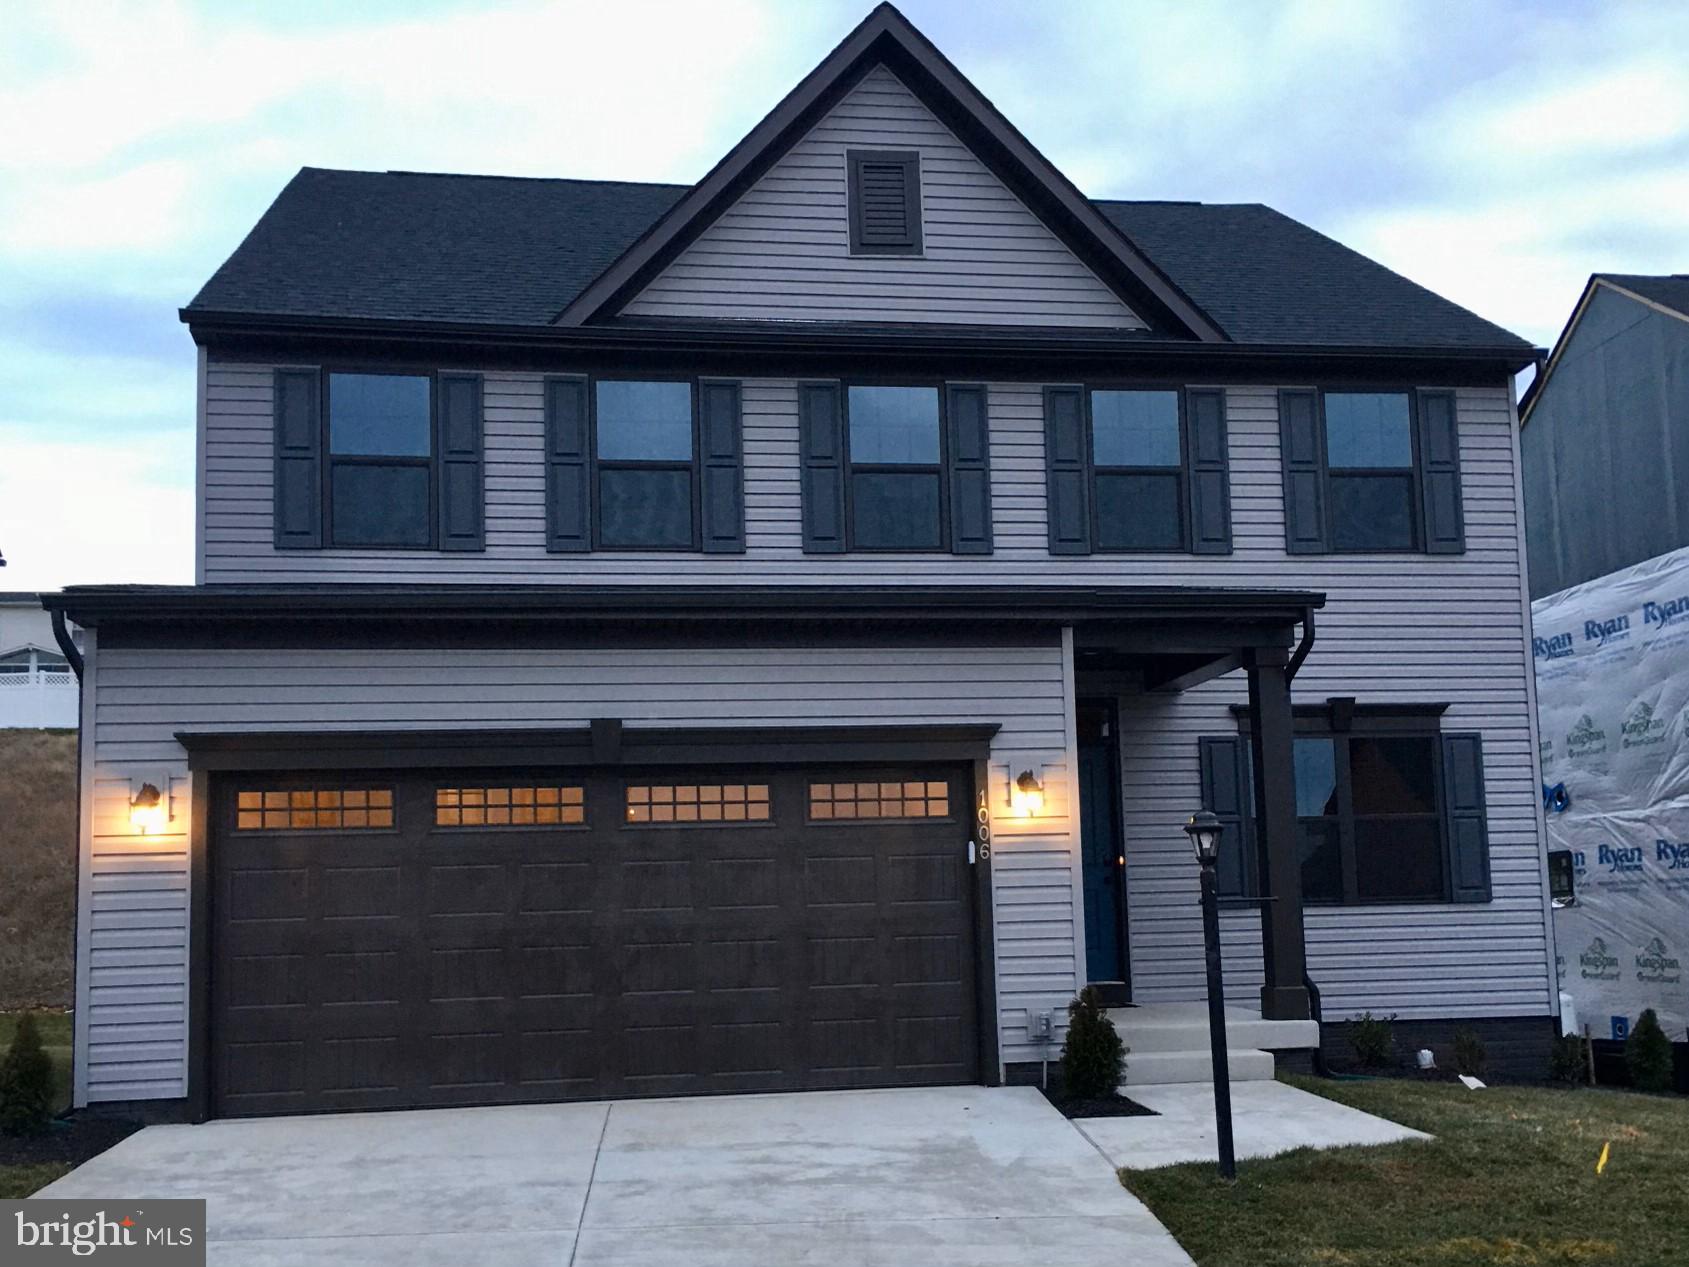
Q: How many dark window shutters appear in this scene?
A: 12